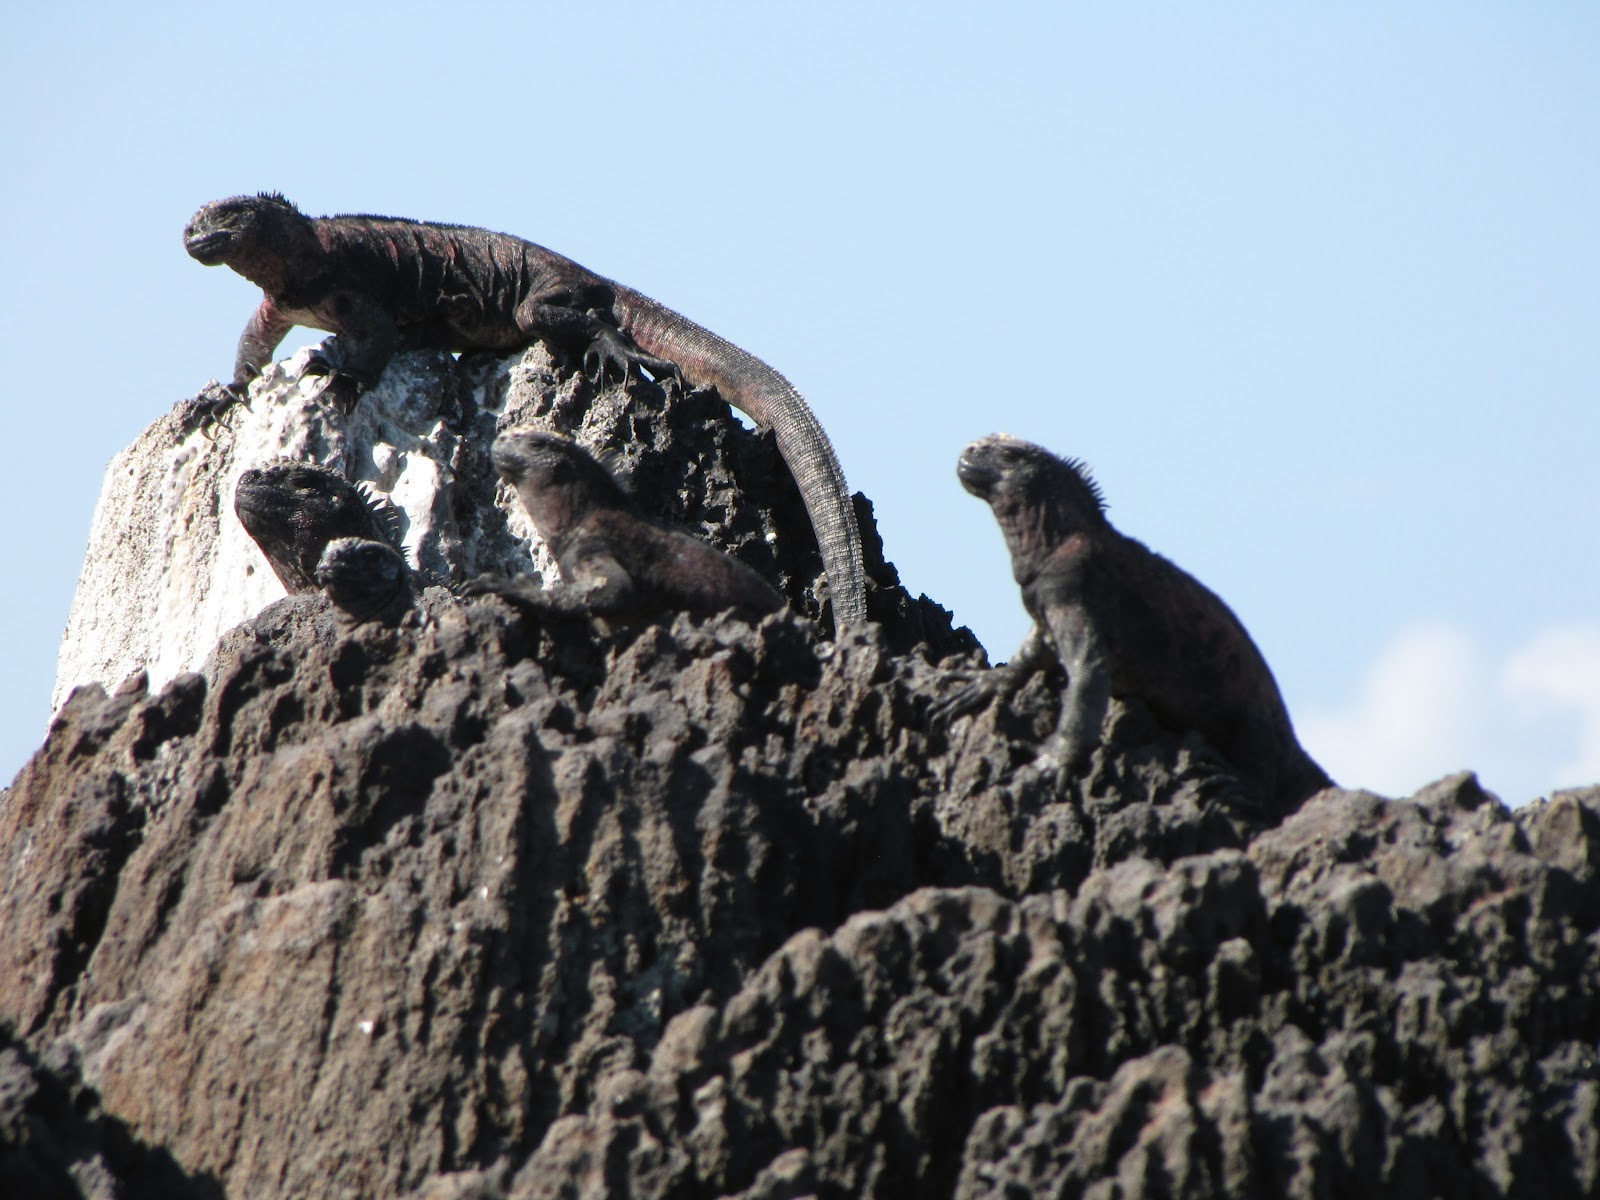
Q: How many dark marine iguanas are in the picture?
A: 5